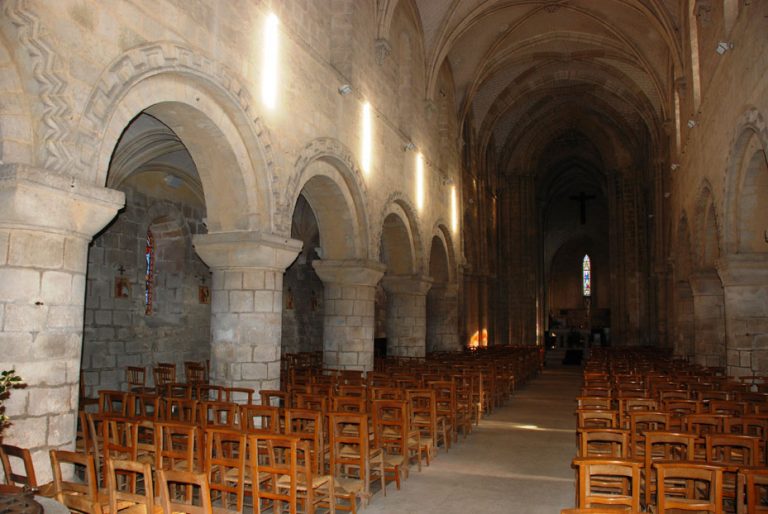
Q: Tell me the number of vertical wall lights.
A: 4